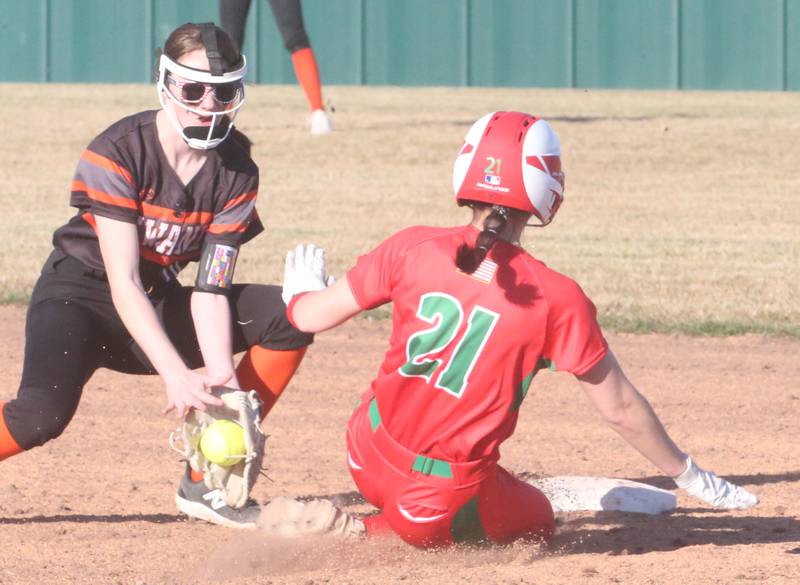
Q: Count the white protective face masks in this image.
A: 1